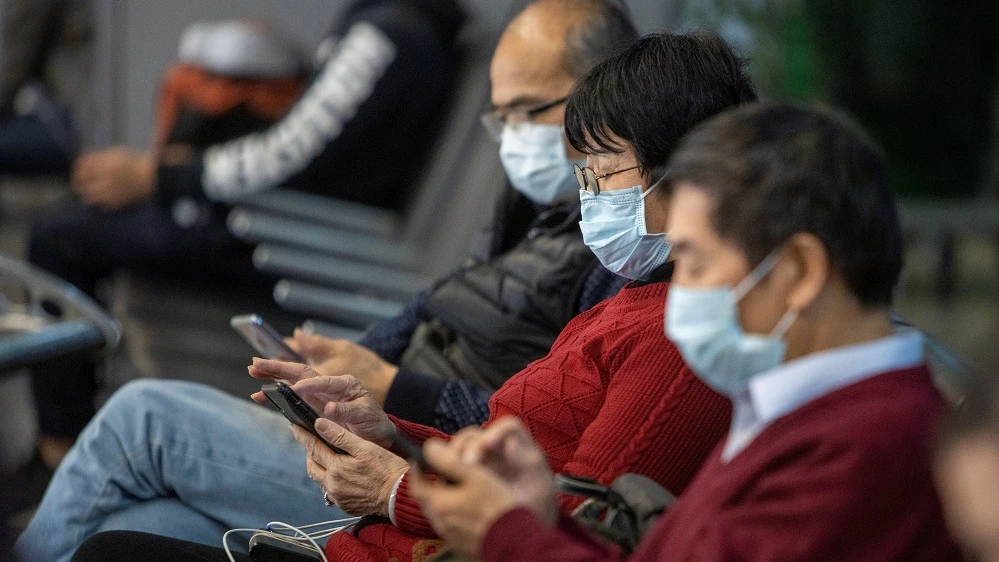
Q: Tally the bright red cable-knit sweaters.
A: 1